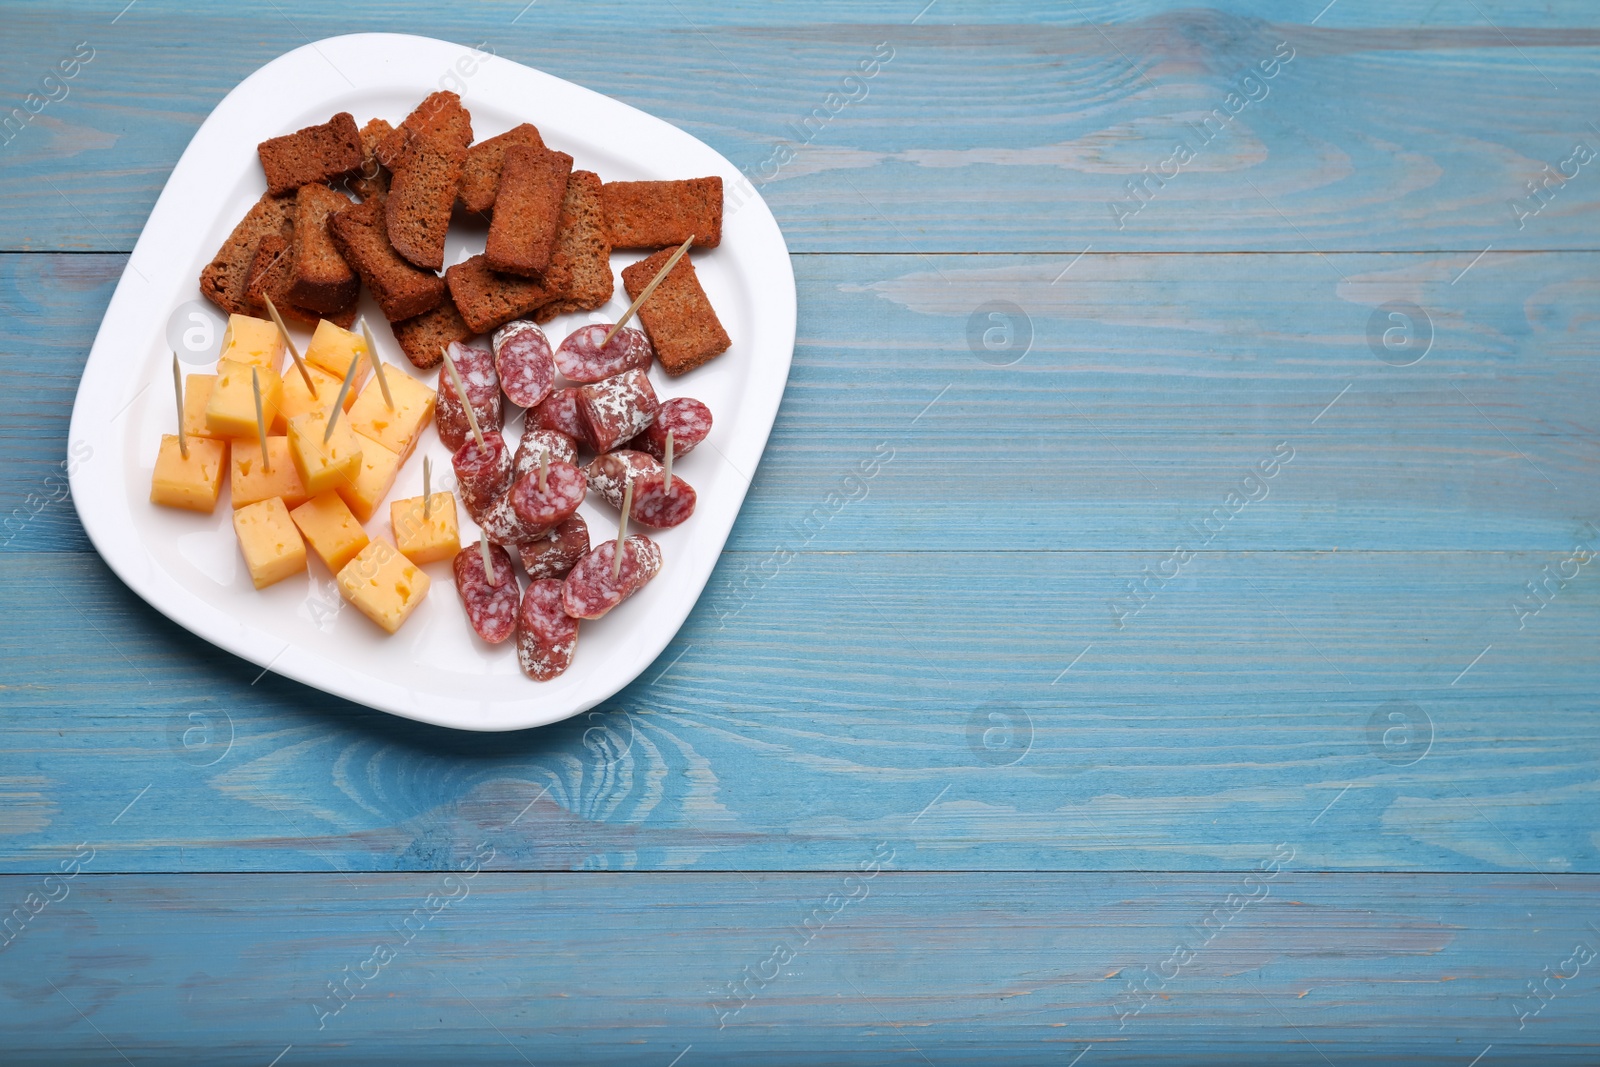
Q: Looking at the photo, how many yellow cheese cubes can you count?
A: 14